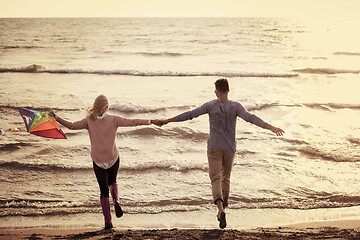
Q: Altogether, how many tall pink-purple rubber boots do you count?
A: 2